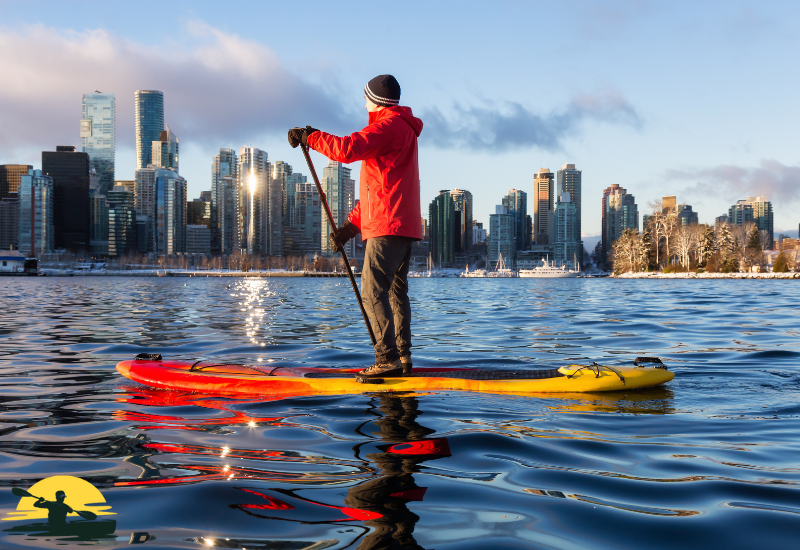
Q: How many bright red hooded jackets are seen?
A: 1